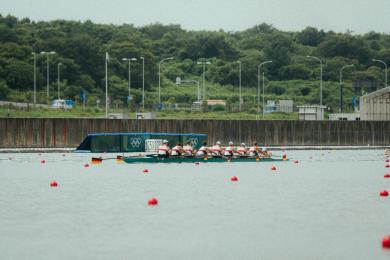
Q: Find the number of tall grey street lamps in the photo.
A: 12